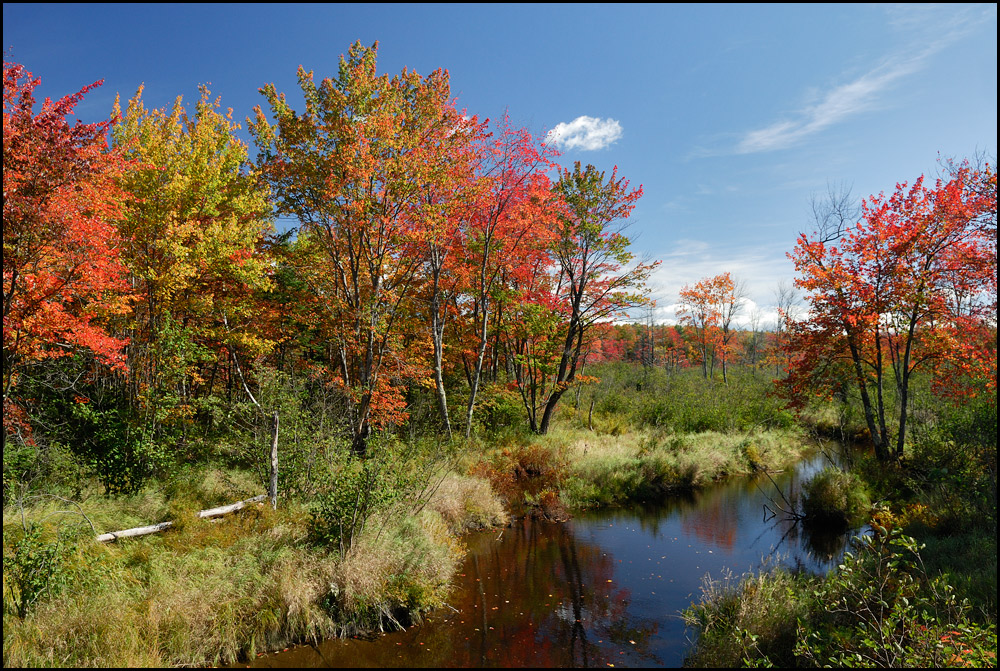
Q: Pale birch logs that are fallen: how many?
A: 2